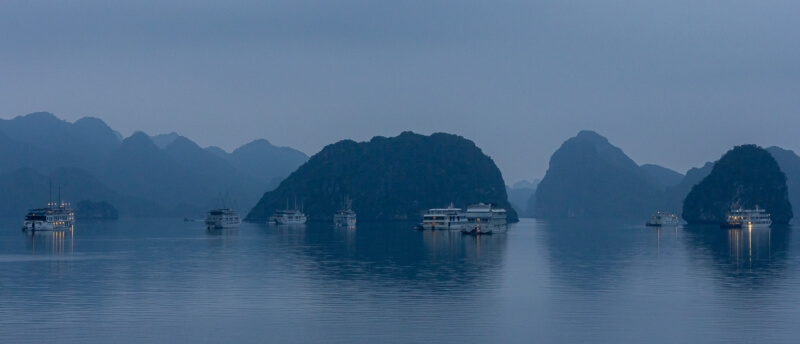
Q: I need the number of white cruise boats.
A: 8